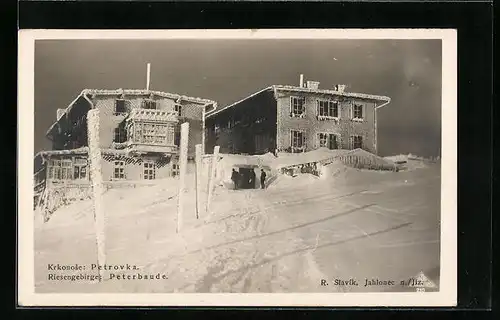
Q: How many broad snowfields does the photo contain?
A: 1